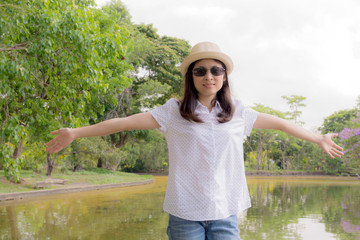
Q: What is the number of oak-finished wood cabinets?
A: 0